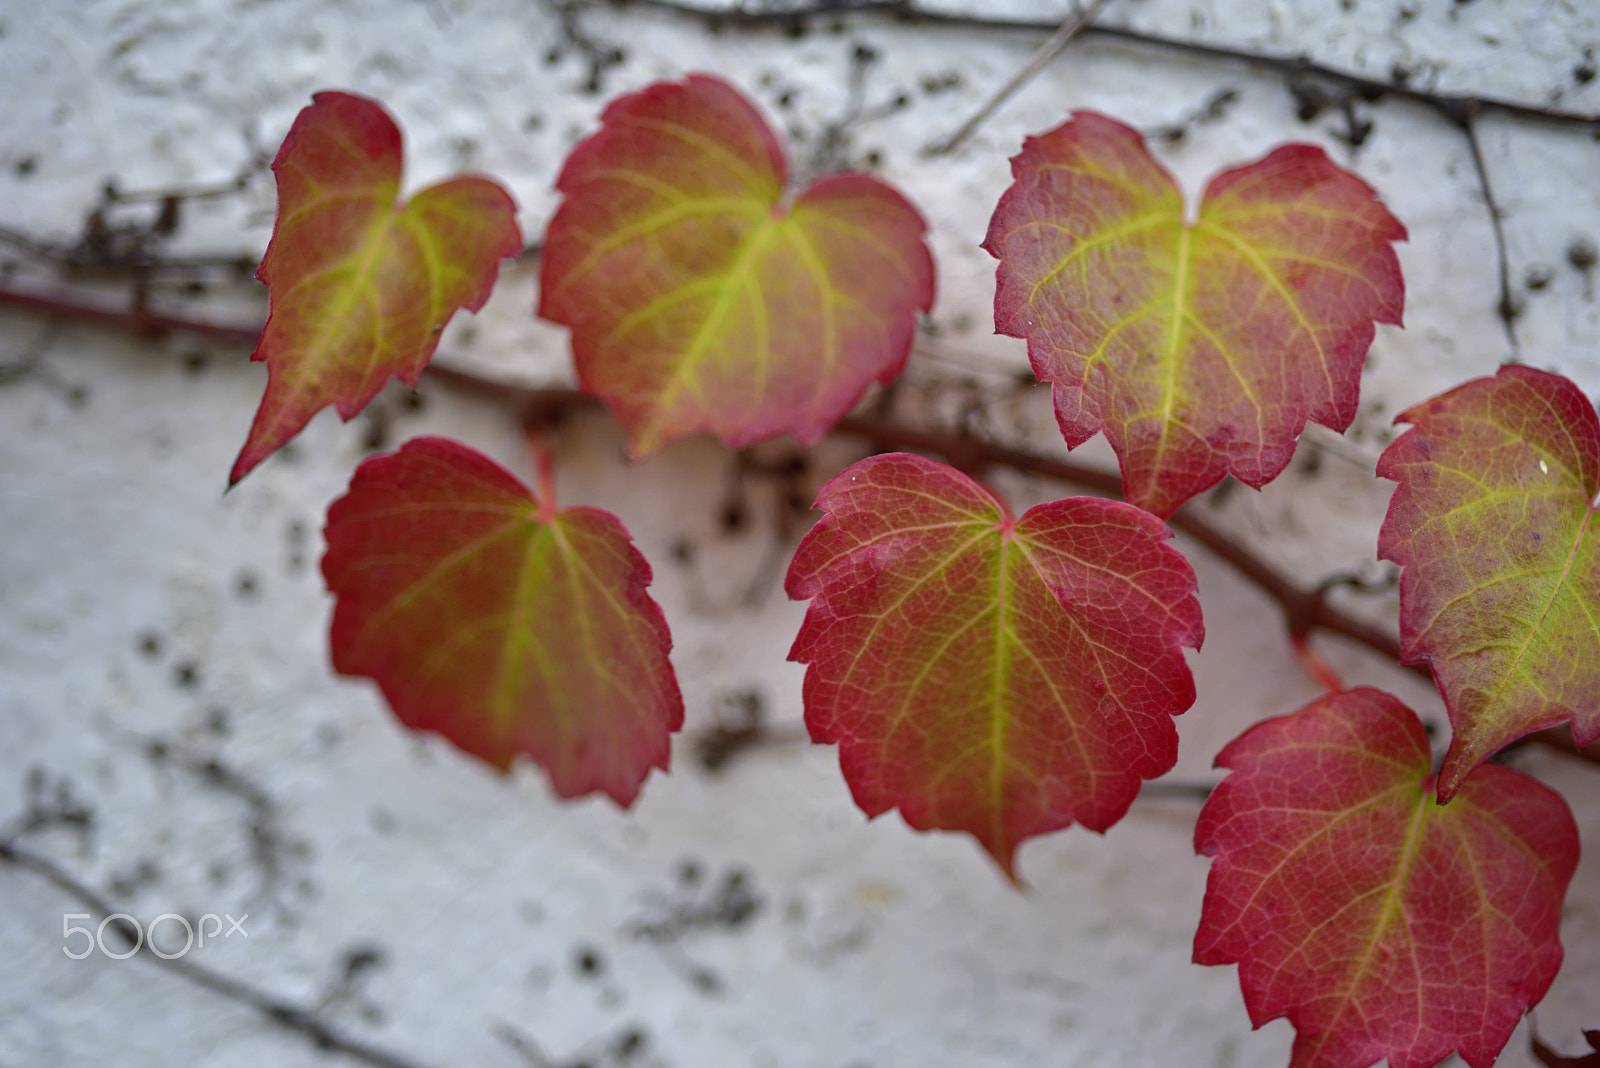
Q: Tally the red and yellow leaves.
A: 7